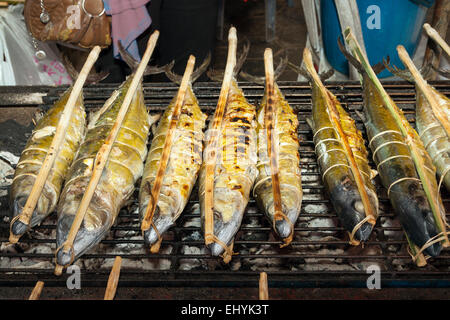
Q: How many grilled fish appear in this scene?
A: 8